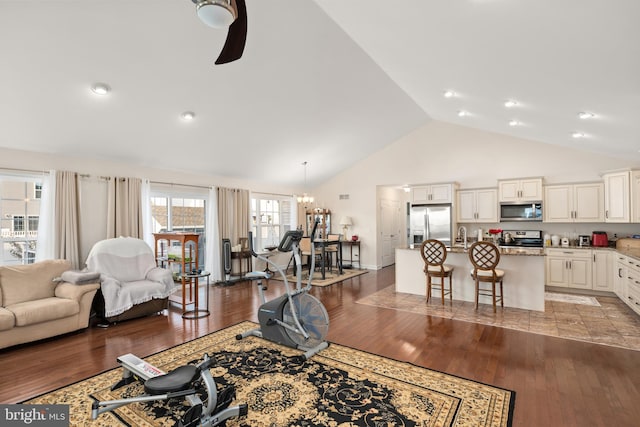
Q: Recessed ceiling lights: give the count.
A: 8